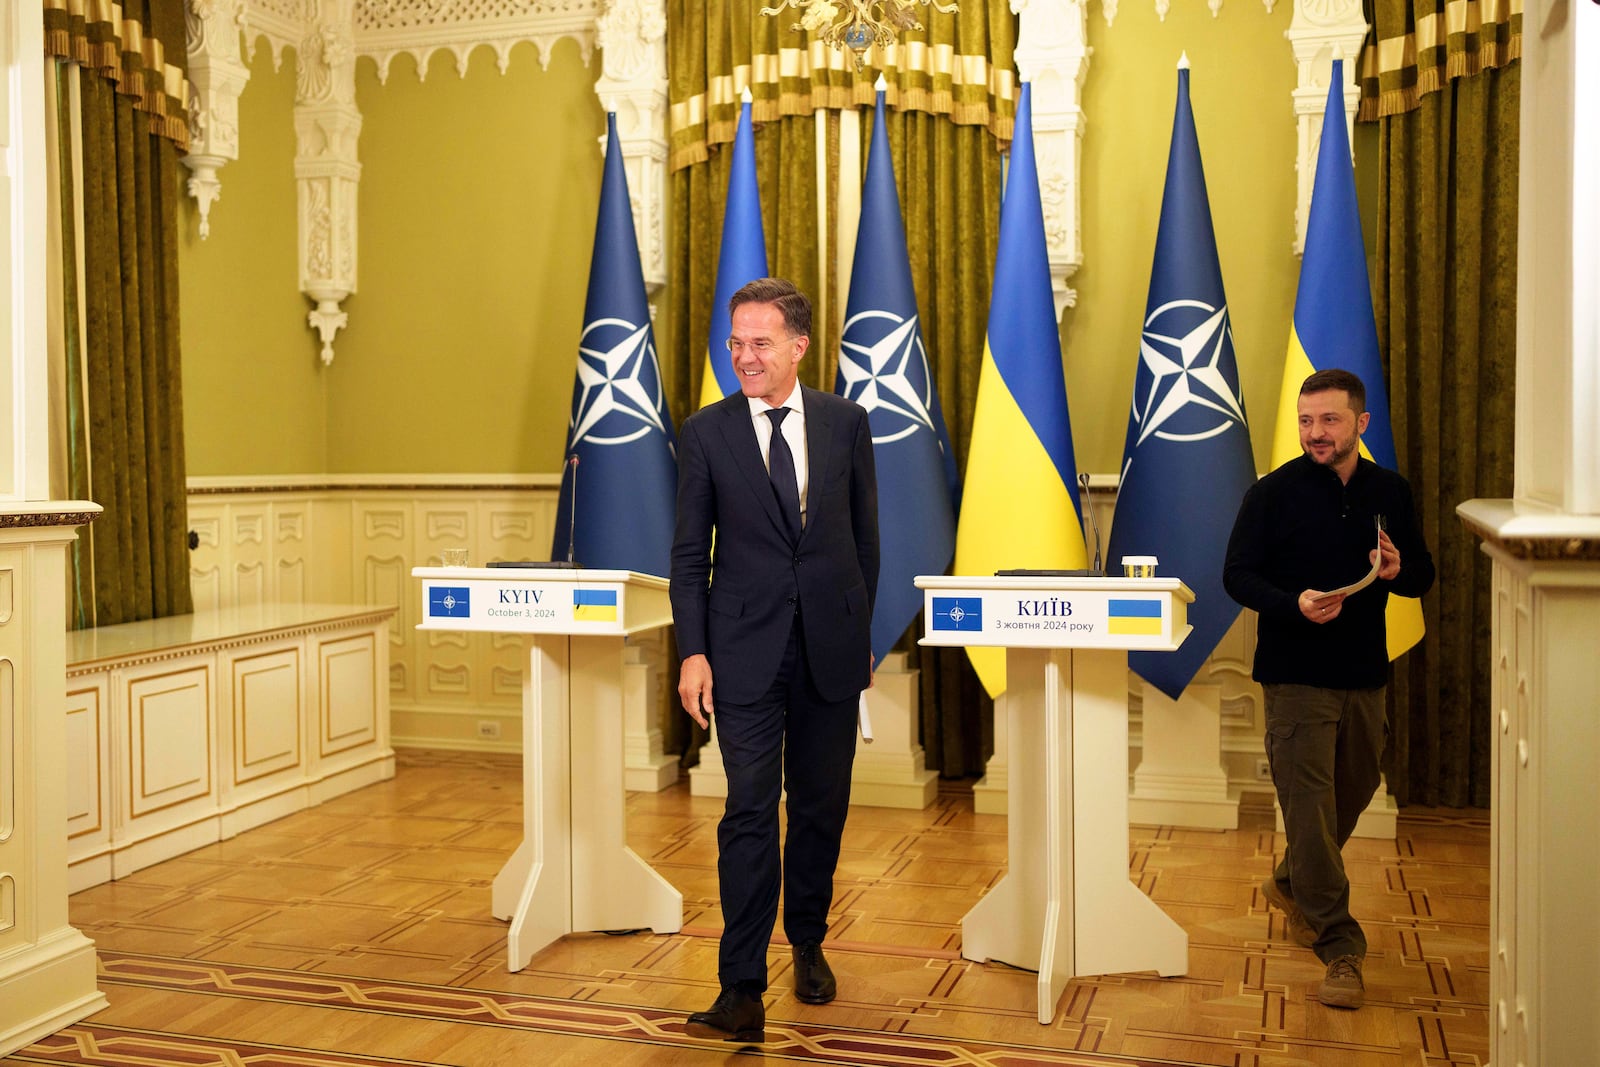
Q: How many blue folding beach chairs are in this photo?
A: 0